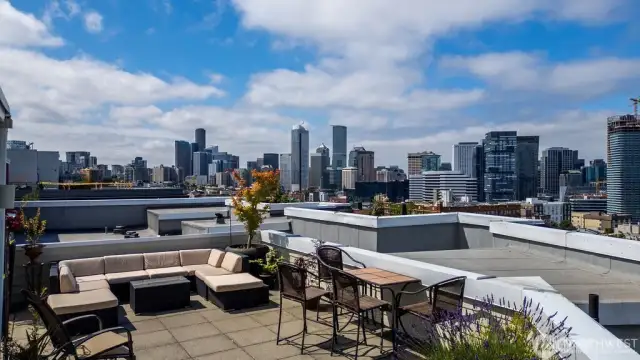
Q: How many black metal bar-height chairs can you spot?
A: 4